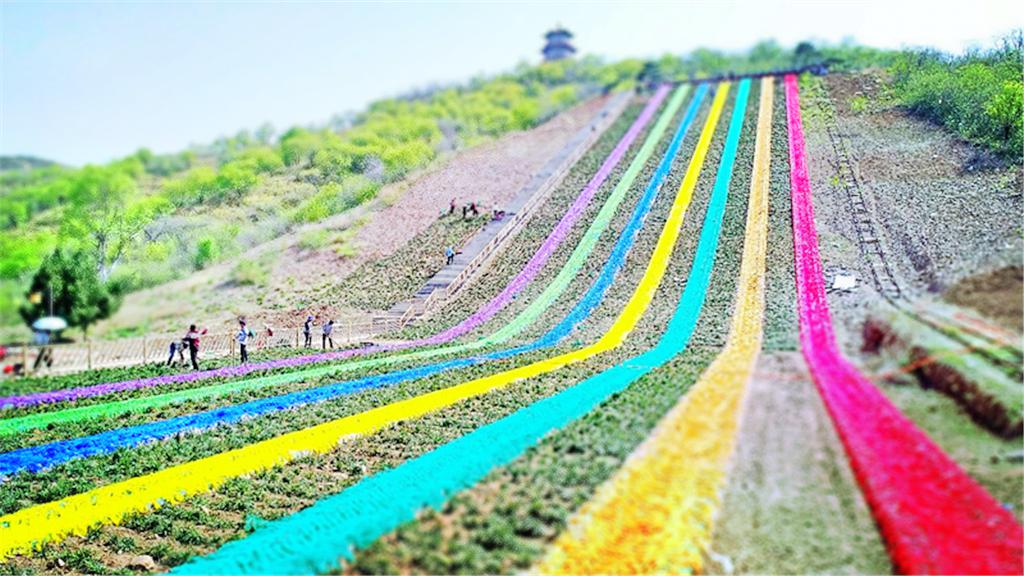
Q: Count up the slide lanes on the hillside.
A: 7